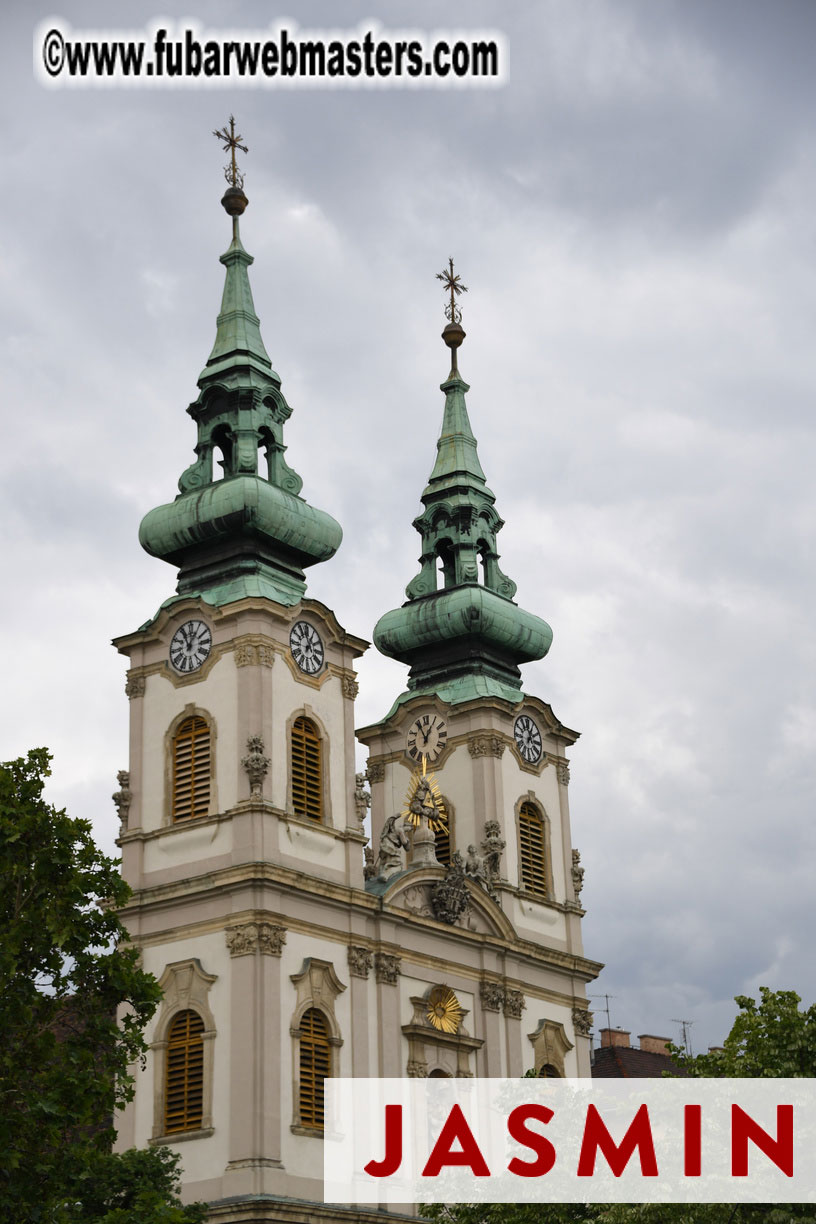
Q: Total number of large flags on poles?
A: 0